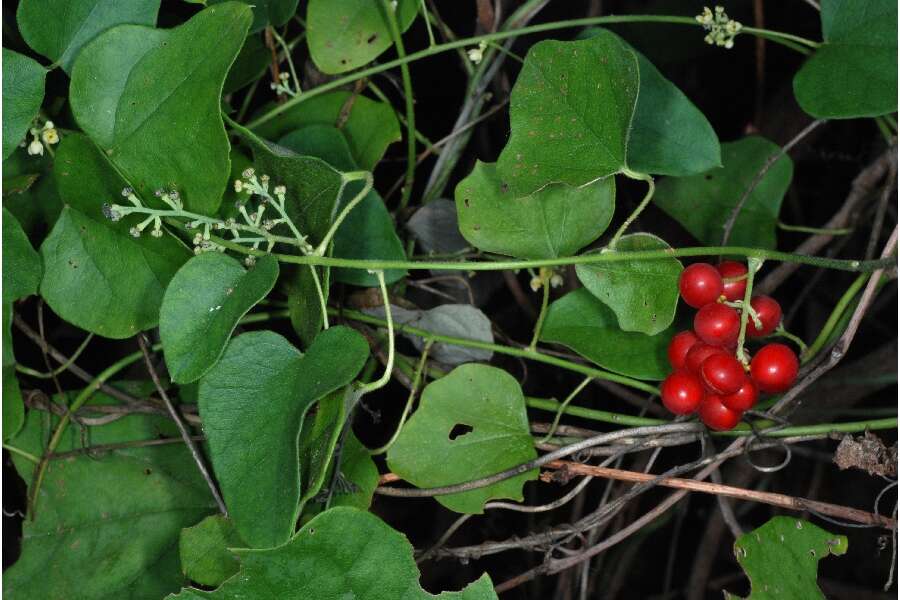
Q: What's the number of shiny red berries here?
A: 11